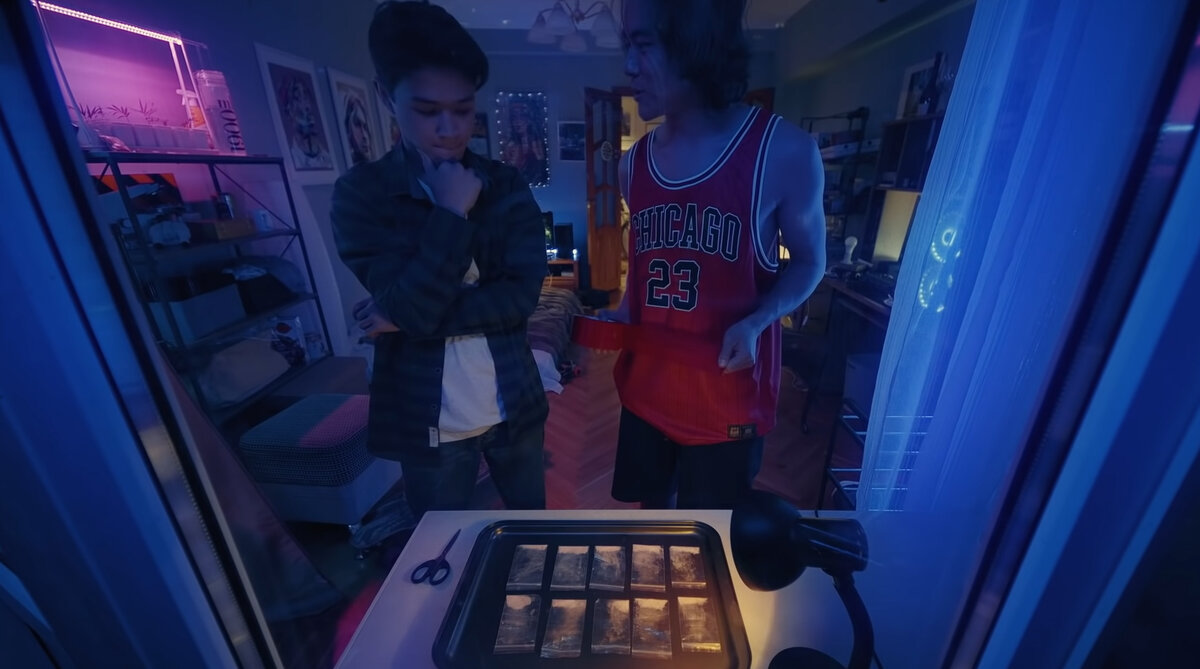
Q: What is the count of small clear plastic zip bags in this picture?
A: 10